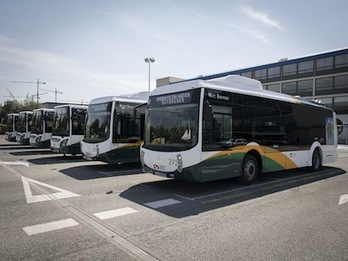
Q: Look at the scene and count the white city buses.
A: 6